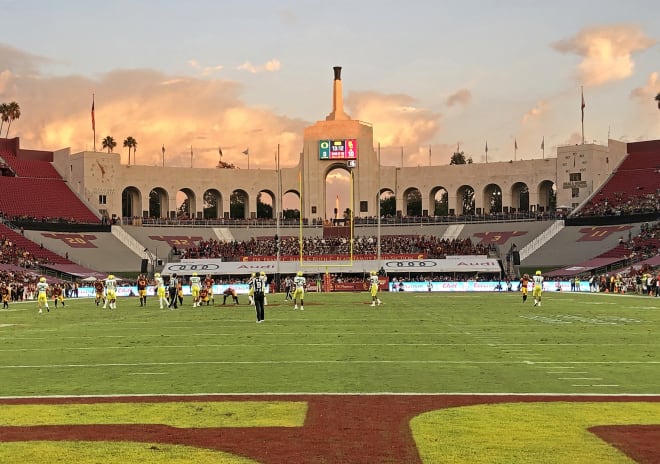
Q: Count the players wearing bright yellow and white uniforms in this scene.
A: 9